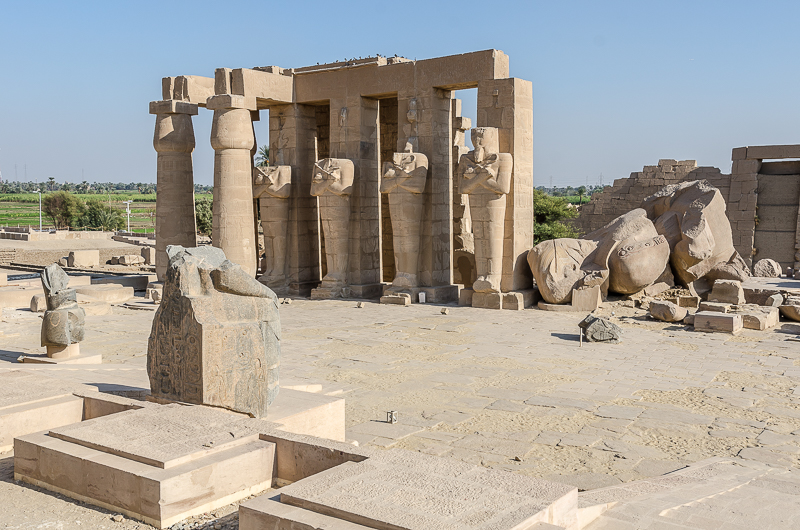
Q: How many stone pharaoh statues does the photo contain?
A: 4